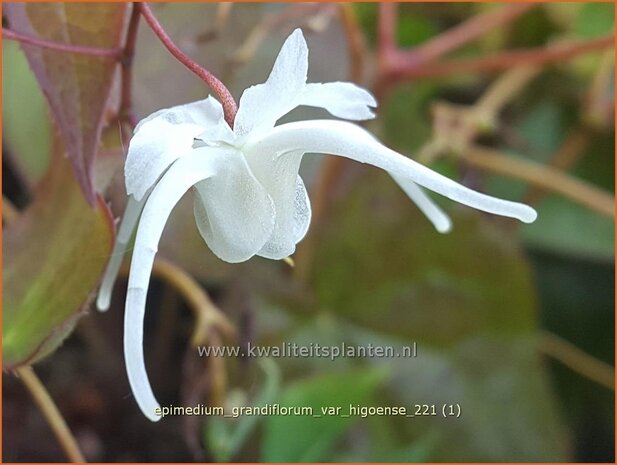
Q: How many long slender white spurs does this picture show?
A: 4